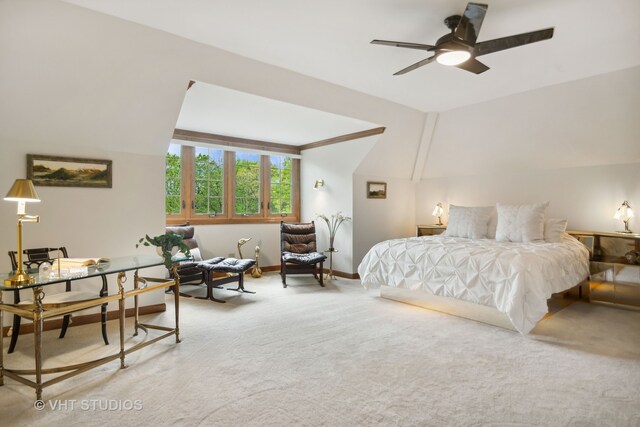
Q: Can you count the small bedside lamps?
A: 2